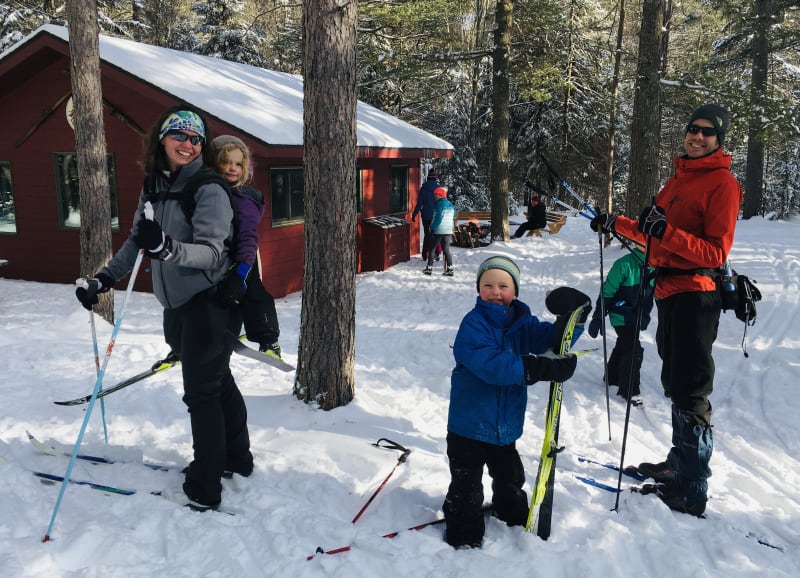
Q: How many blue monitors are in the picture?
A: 0